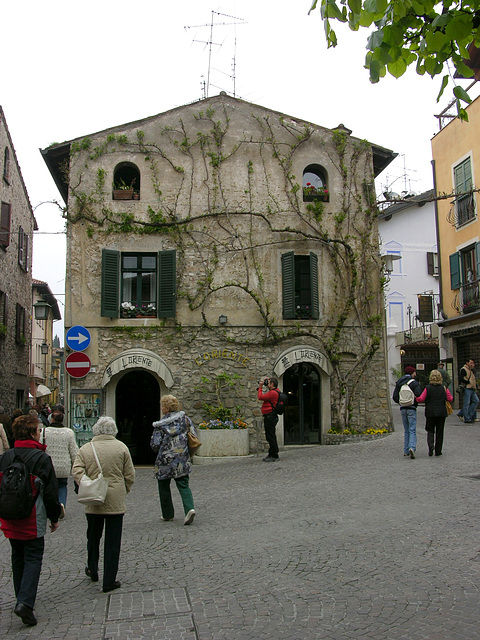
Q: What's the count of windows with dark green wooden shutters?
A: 2